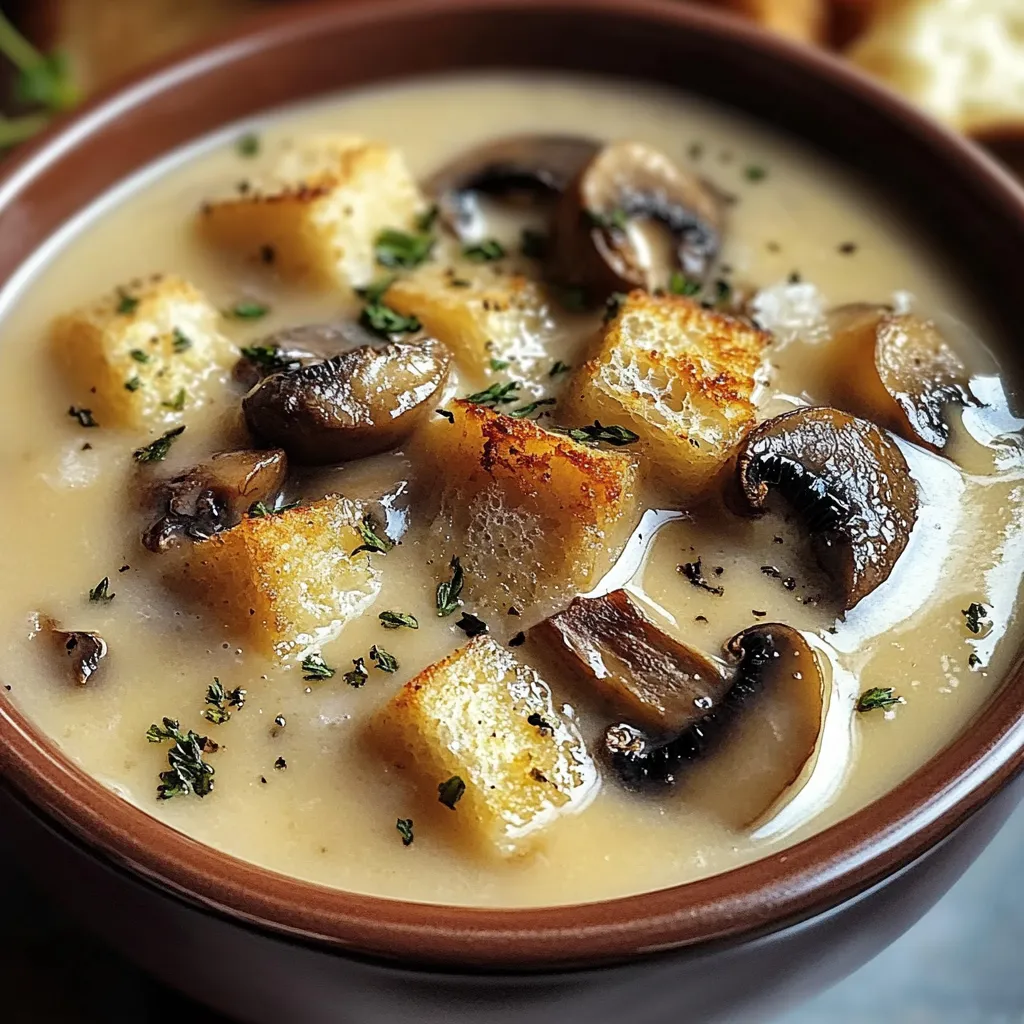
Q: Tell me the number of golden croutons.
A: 7